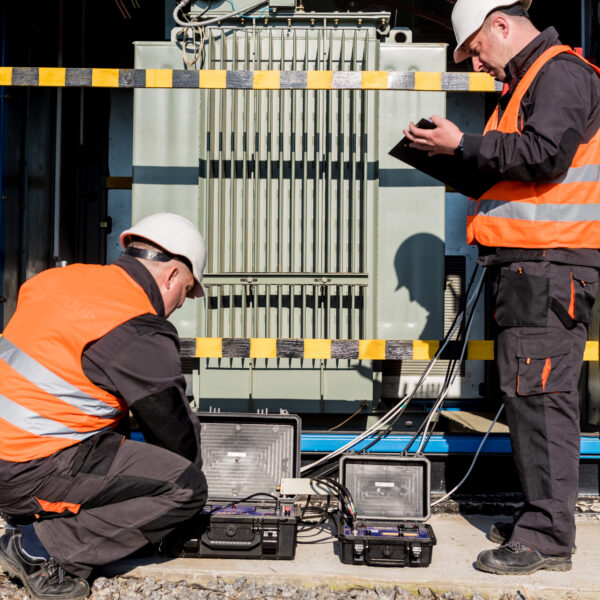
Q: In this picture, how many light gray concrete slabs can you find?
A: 1